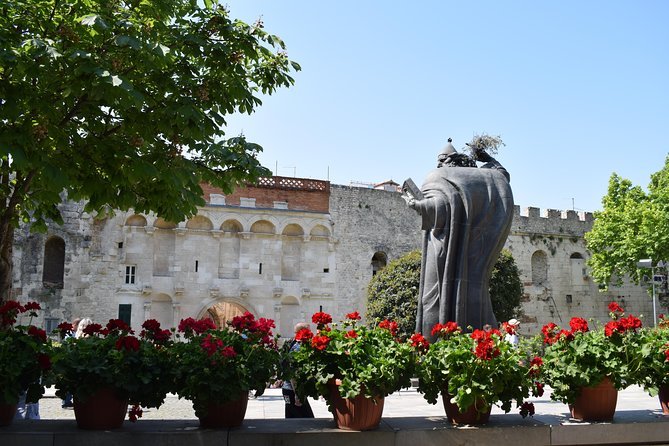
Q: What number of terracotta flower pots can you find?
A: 7